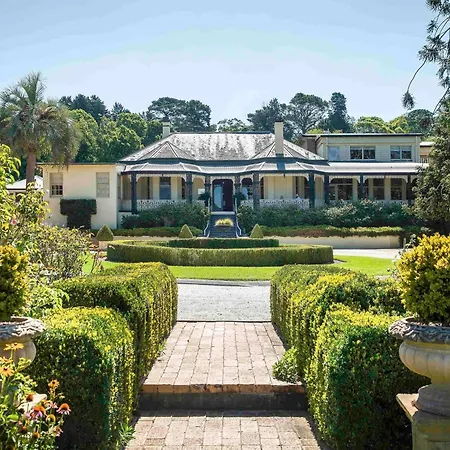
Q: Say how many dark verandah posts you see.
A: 9